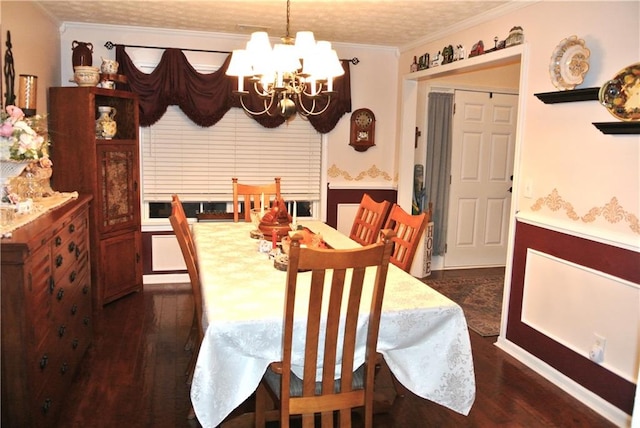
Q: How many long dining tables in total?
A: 1